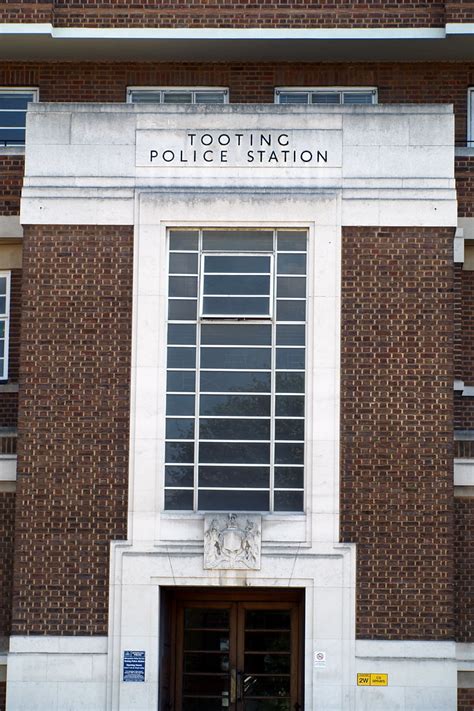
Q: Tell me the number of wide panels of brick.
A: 2